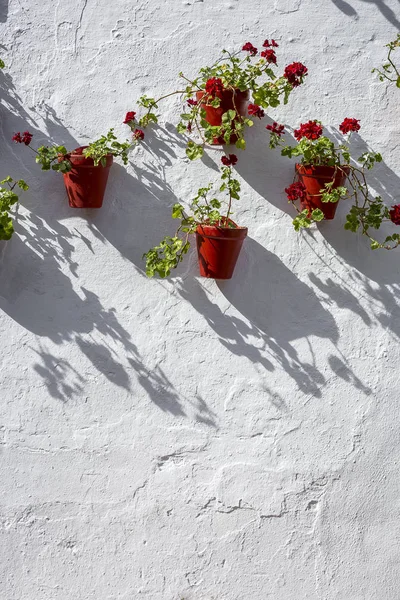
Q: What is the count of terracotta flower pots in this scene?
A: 4